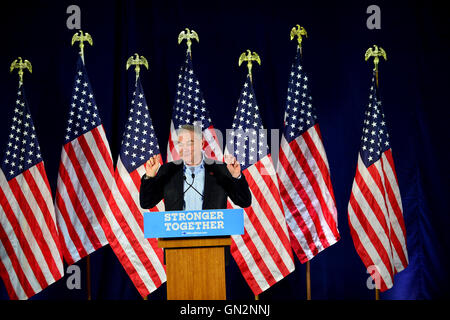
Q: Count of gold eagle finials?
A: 7